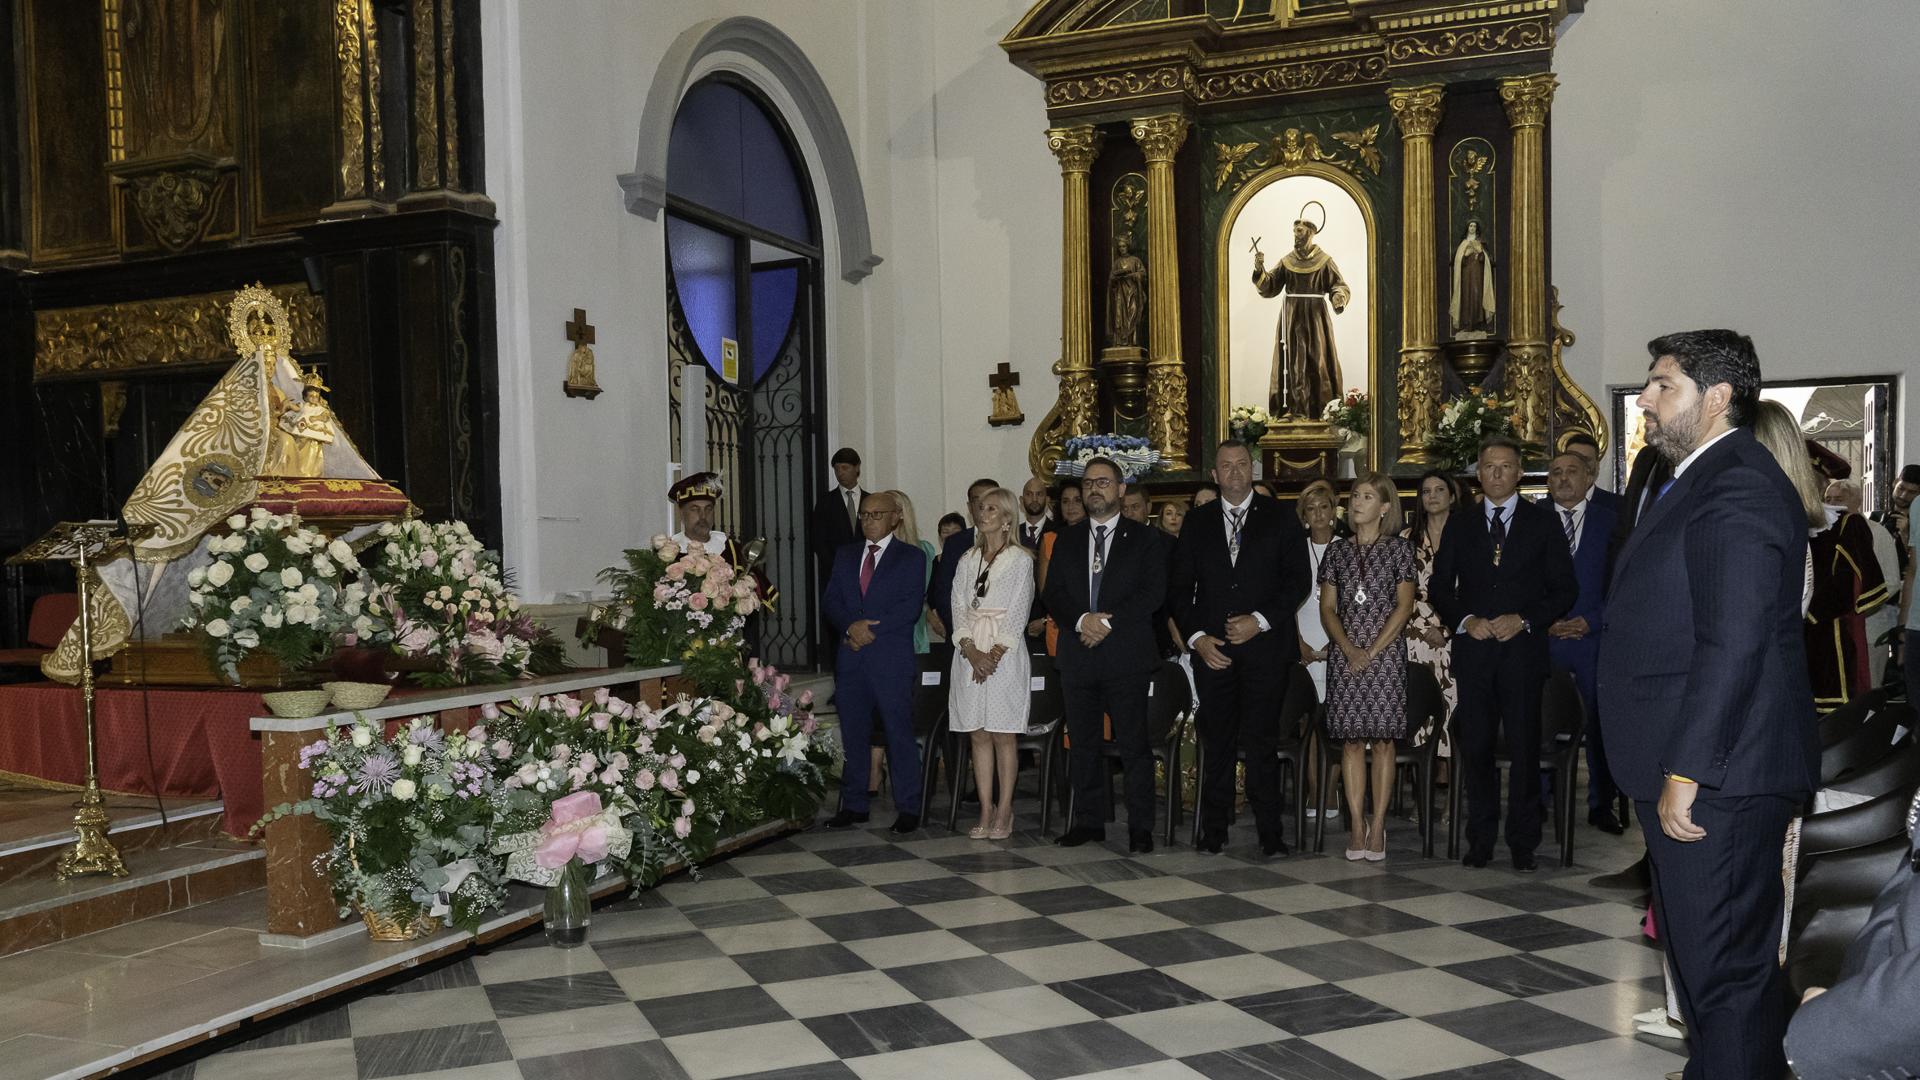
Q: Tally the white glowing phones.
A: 0